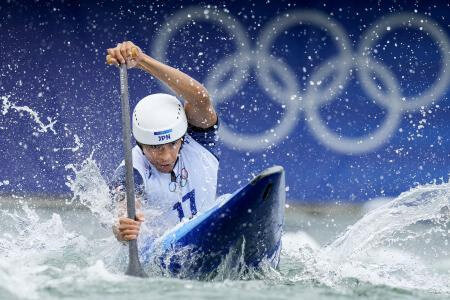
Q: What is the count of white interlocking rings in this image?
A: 5